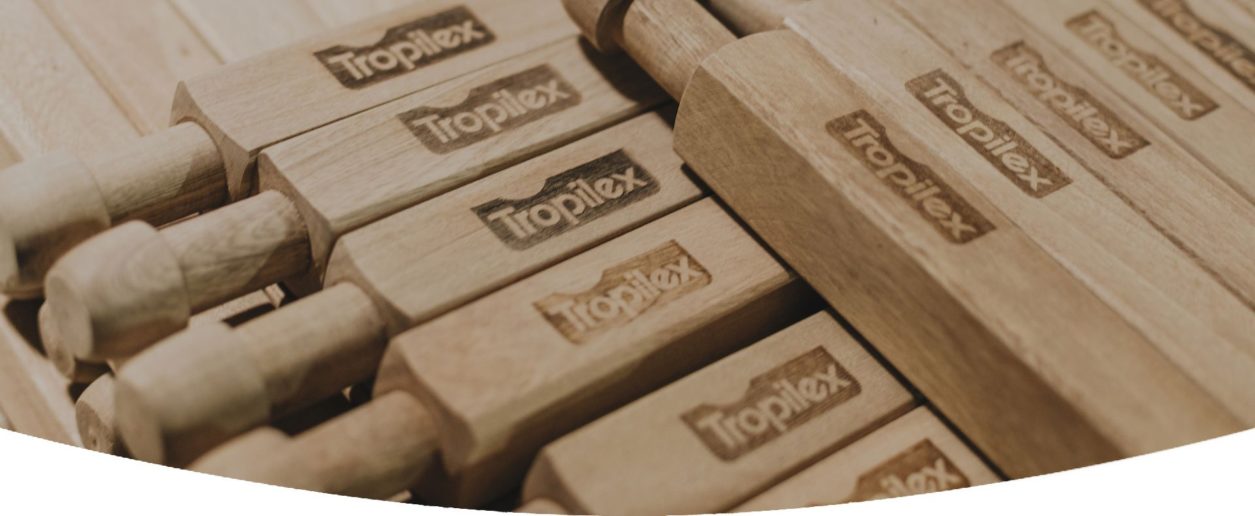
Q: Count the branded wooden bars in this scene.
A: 11